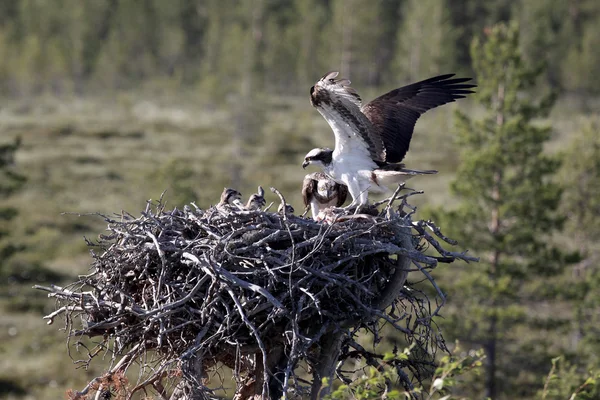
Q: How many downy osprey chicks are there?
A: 3